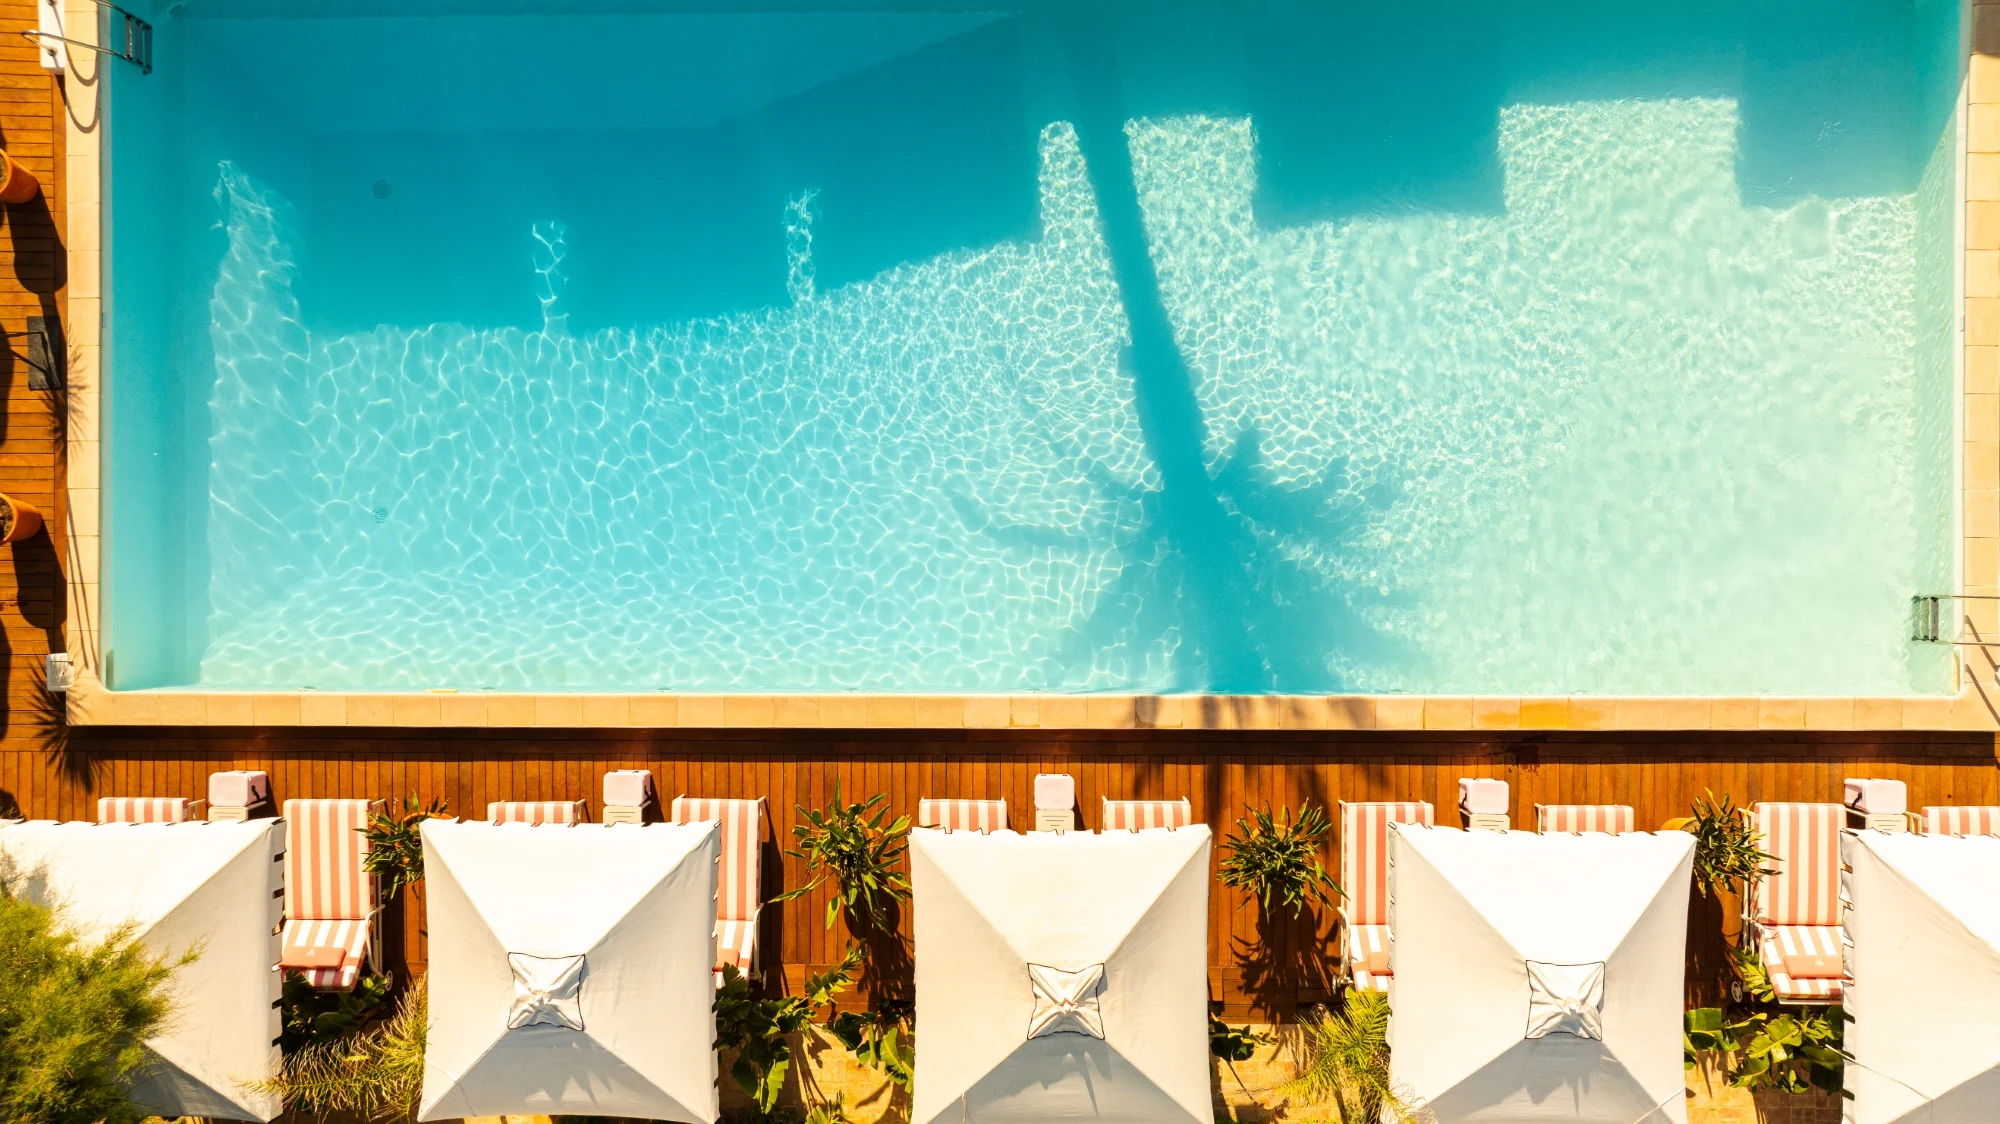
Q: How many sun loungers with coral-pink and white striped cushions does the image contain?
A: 10